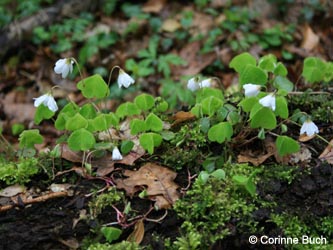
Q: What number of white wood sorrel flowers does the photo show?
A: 9